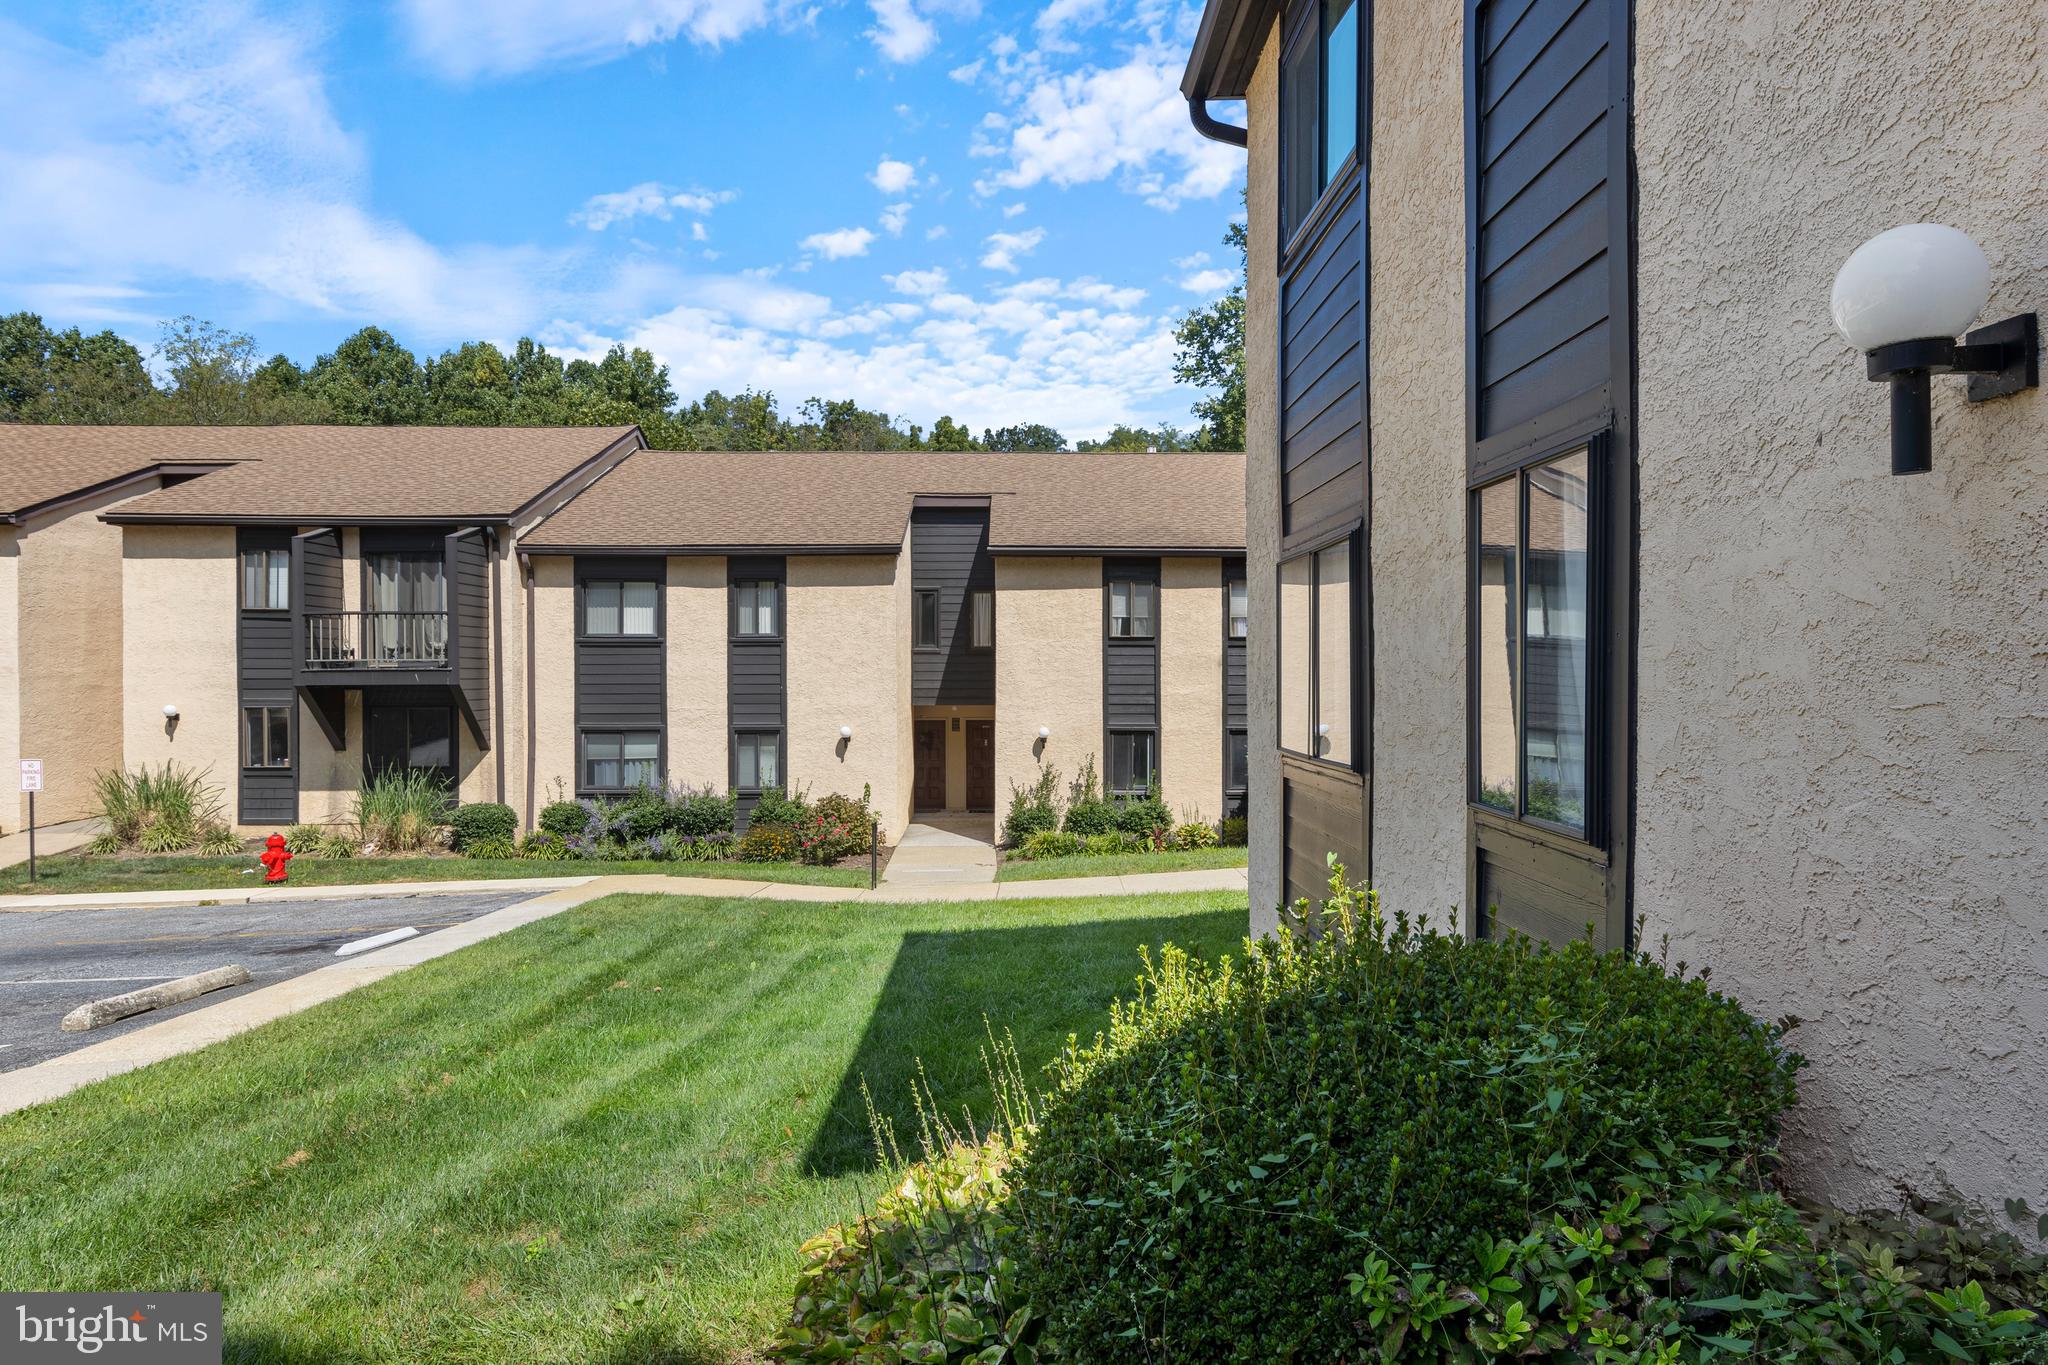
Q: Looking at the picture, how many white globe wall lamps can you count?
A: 4